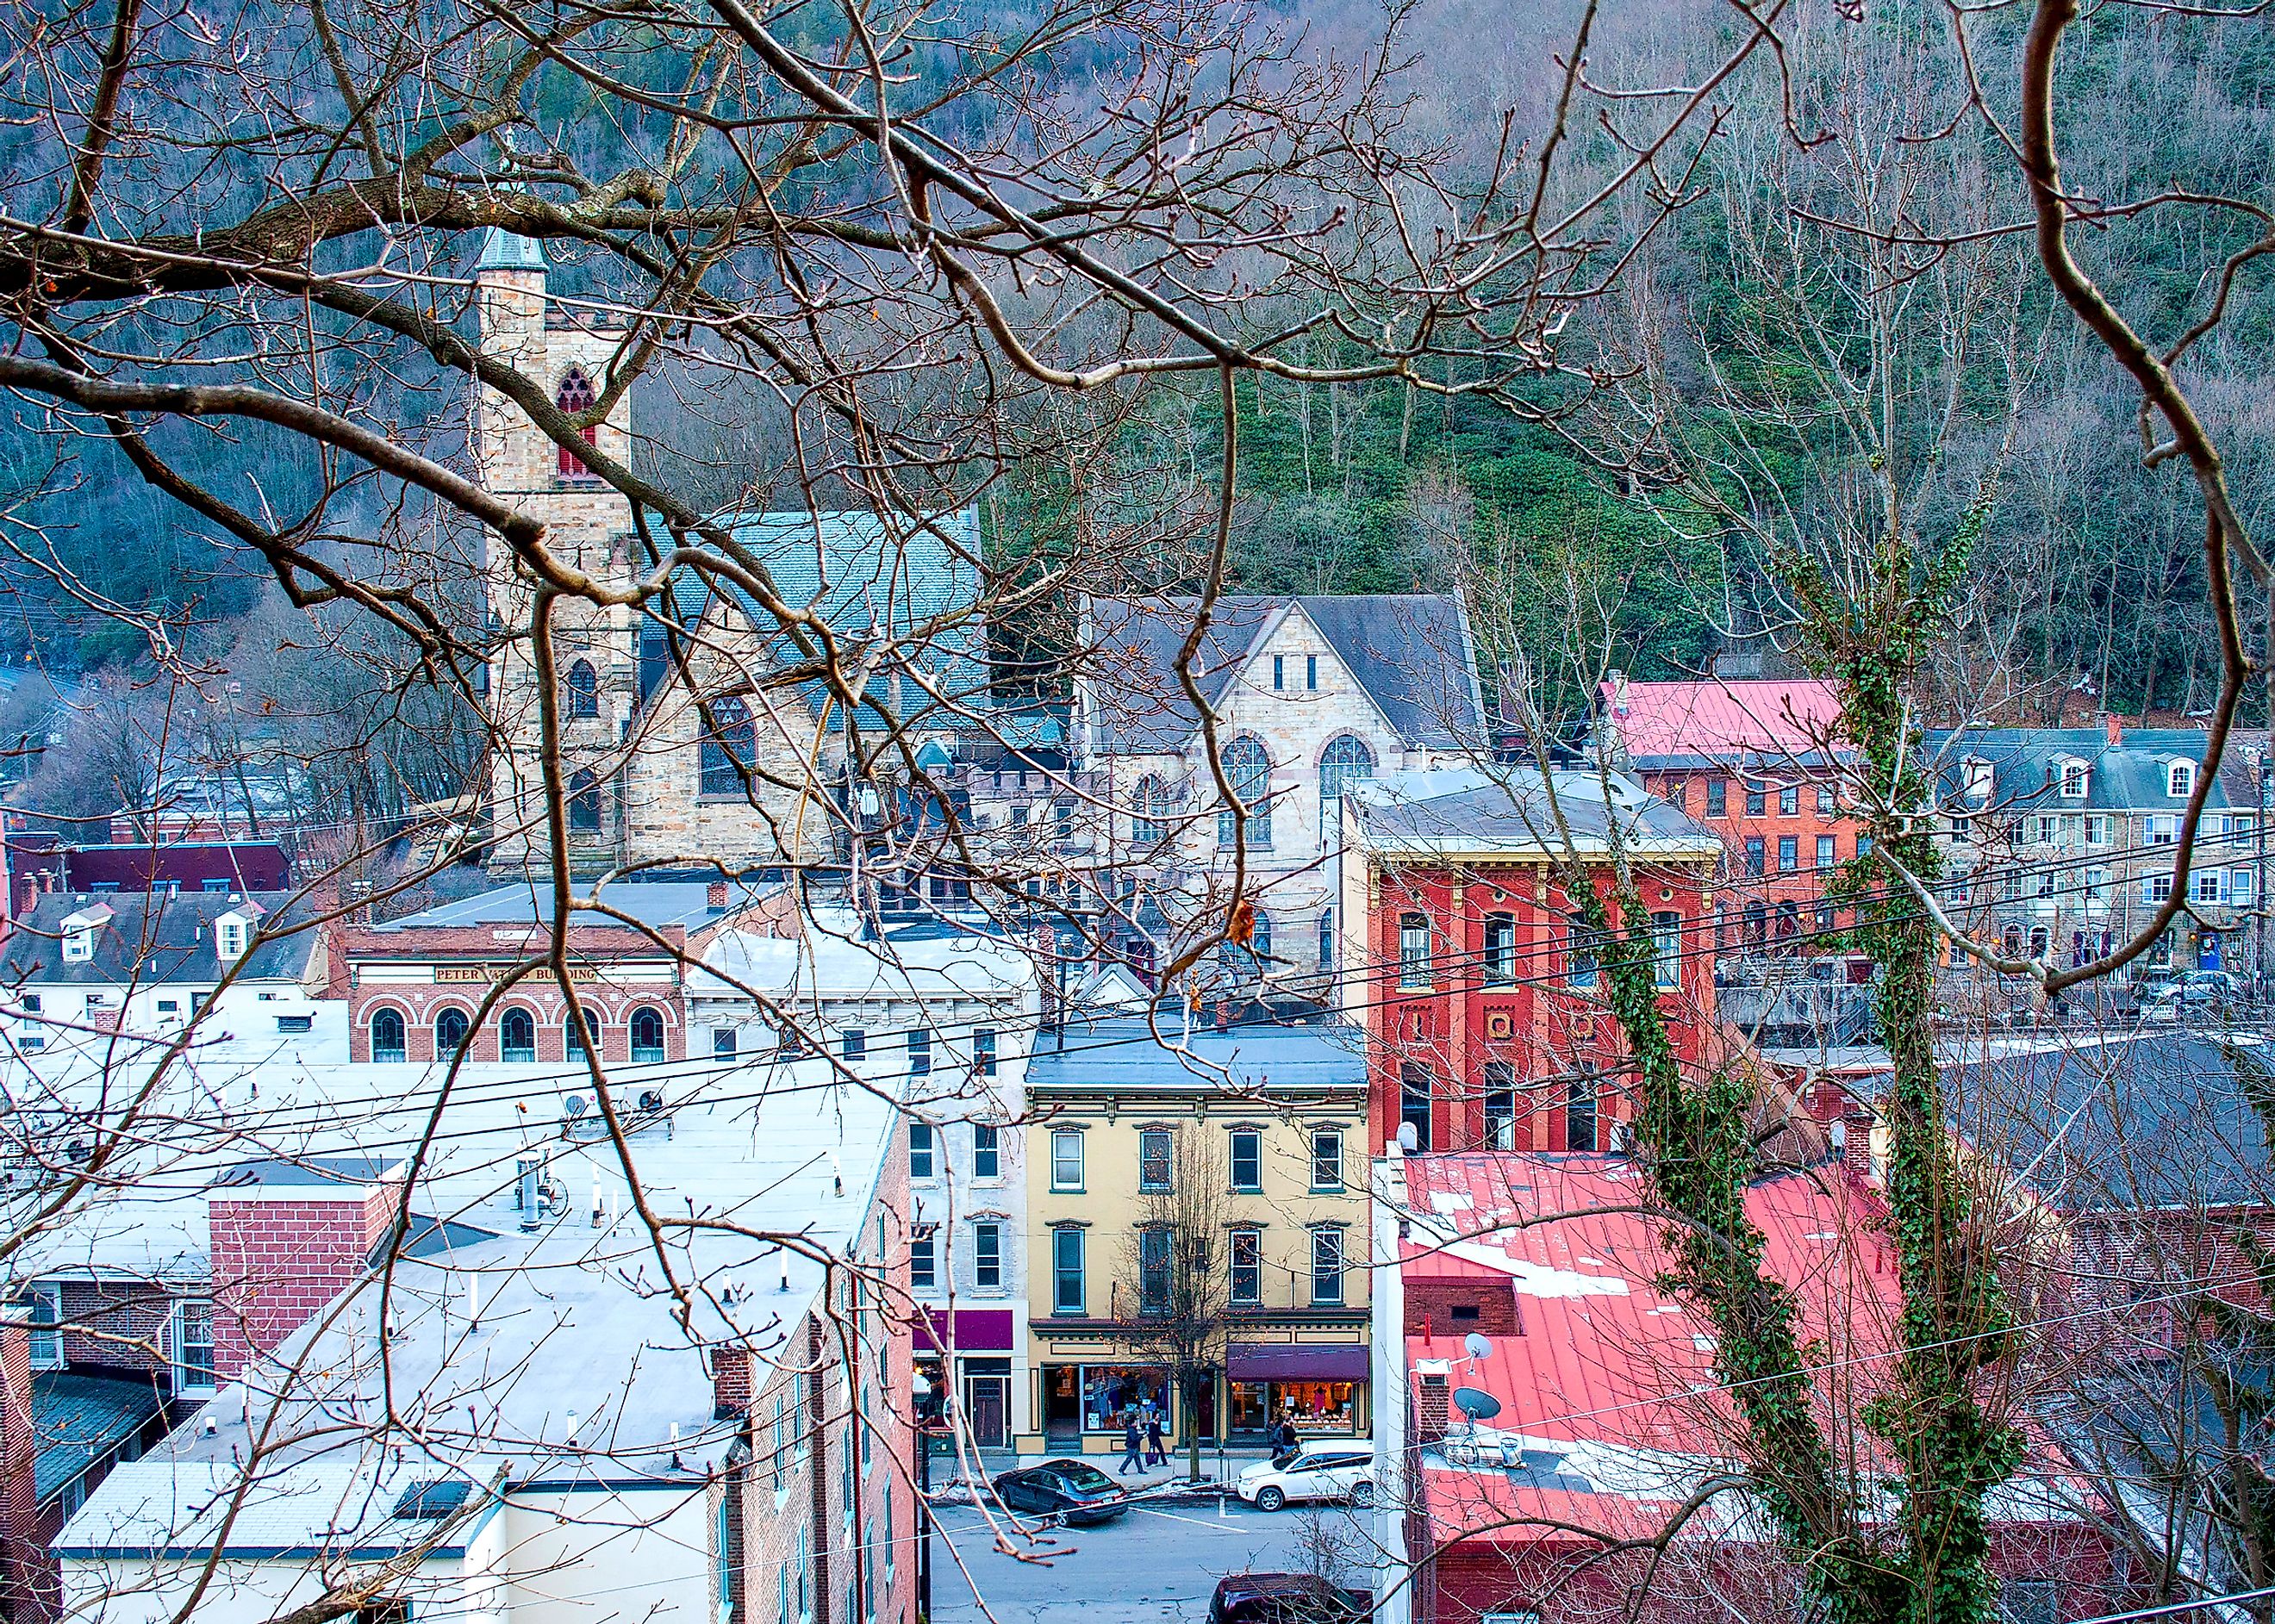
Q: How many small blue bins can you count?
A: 0